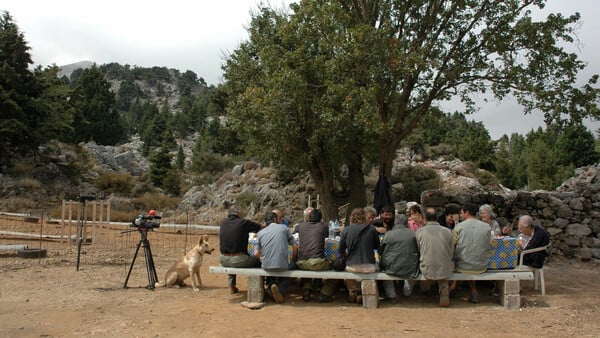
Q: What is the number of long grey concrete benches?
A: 1